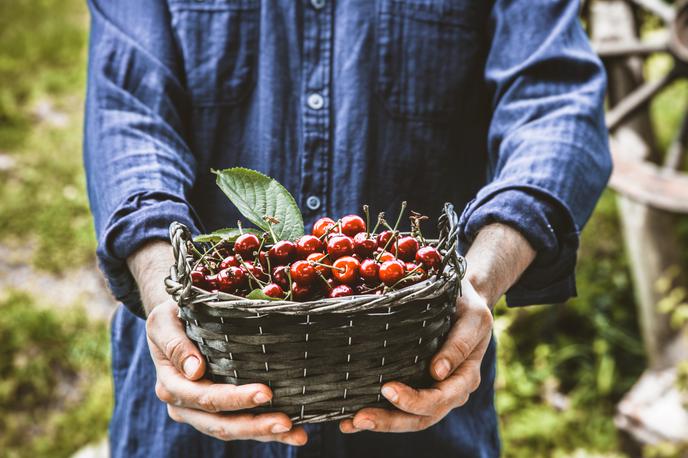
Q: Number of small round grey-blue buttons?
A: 3